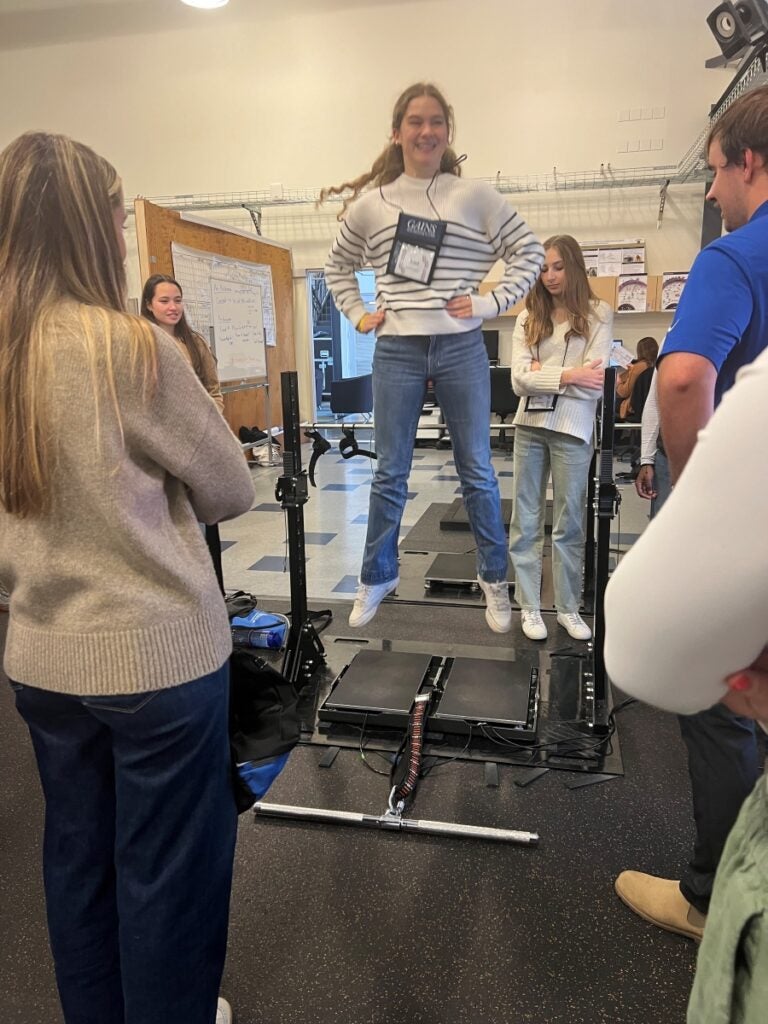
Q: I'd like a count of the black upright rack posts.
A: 2